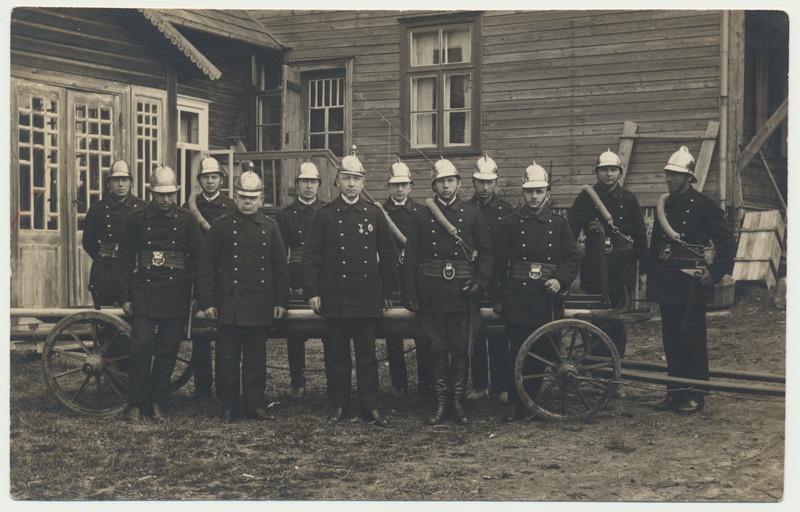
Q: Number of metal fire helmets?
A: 12